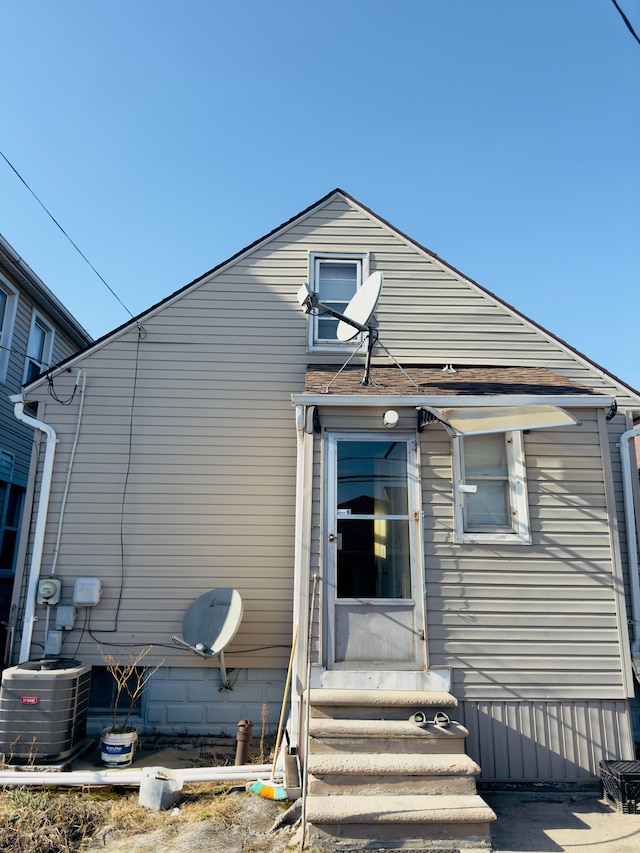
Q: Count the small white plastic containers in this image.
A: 2